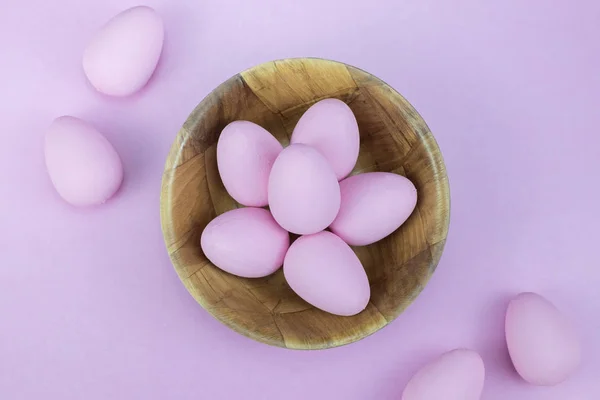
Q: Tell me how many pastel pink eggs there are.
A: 10